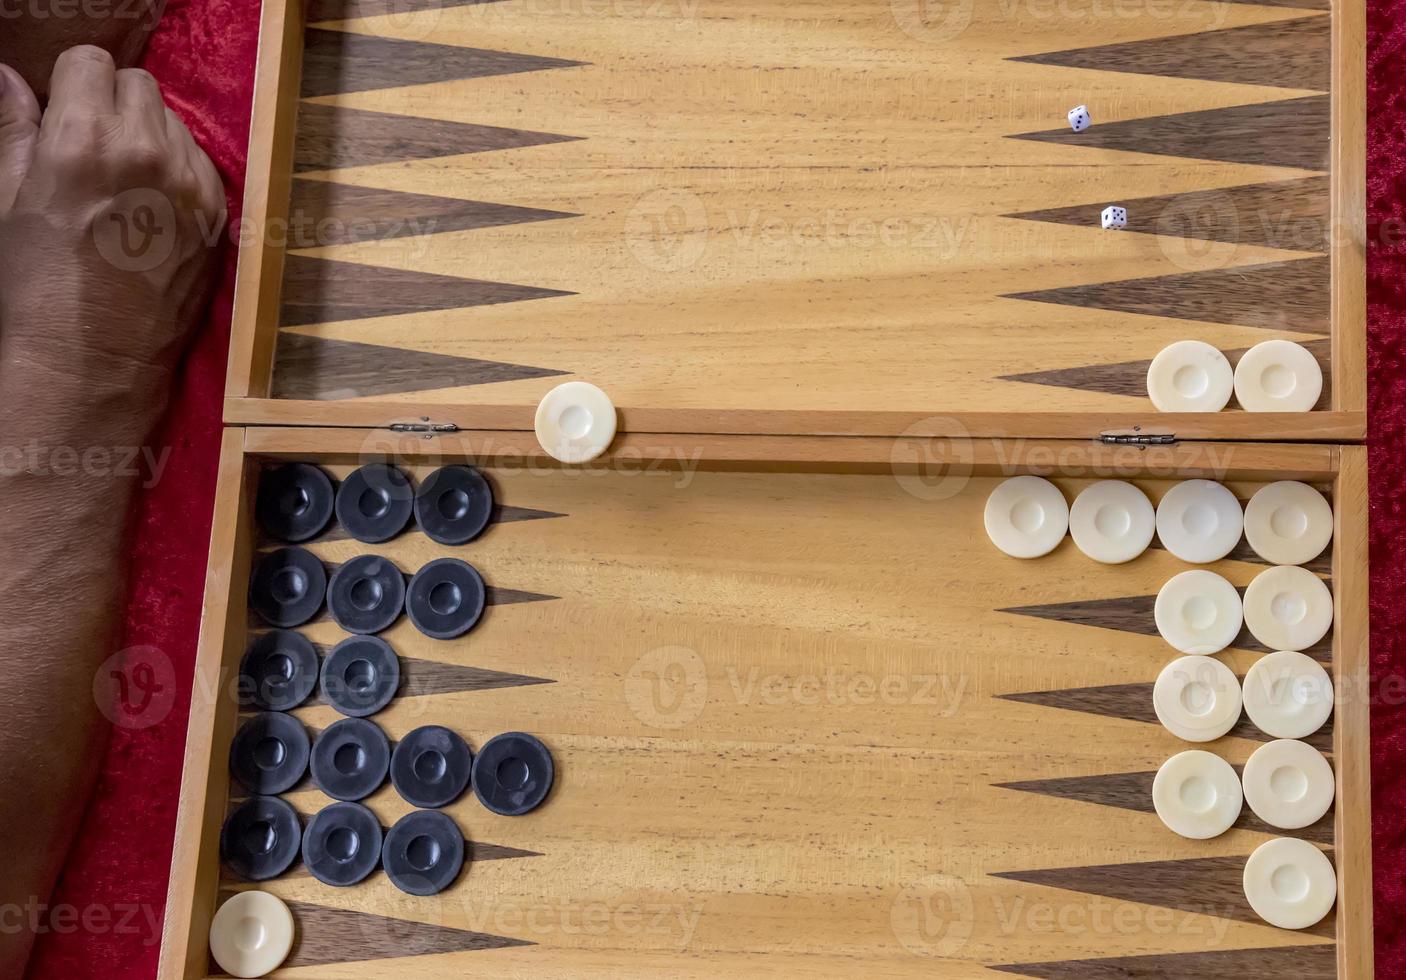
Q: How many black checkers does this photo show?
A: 15